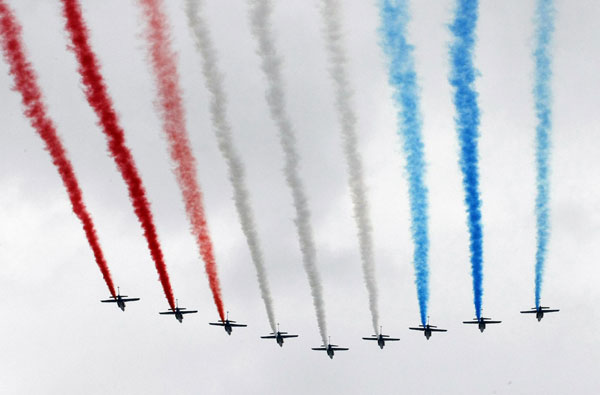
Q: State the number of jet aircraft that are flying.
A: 9